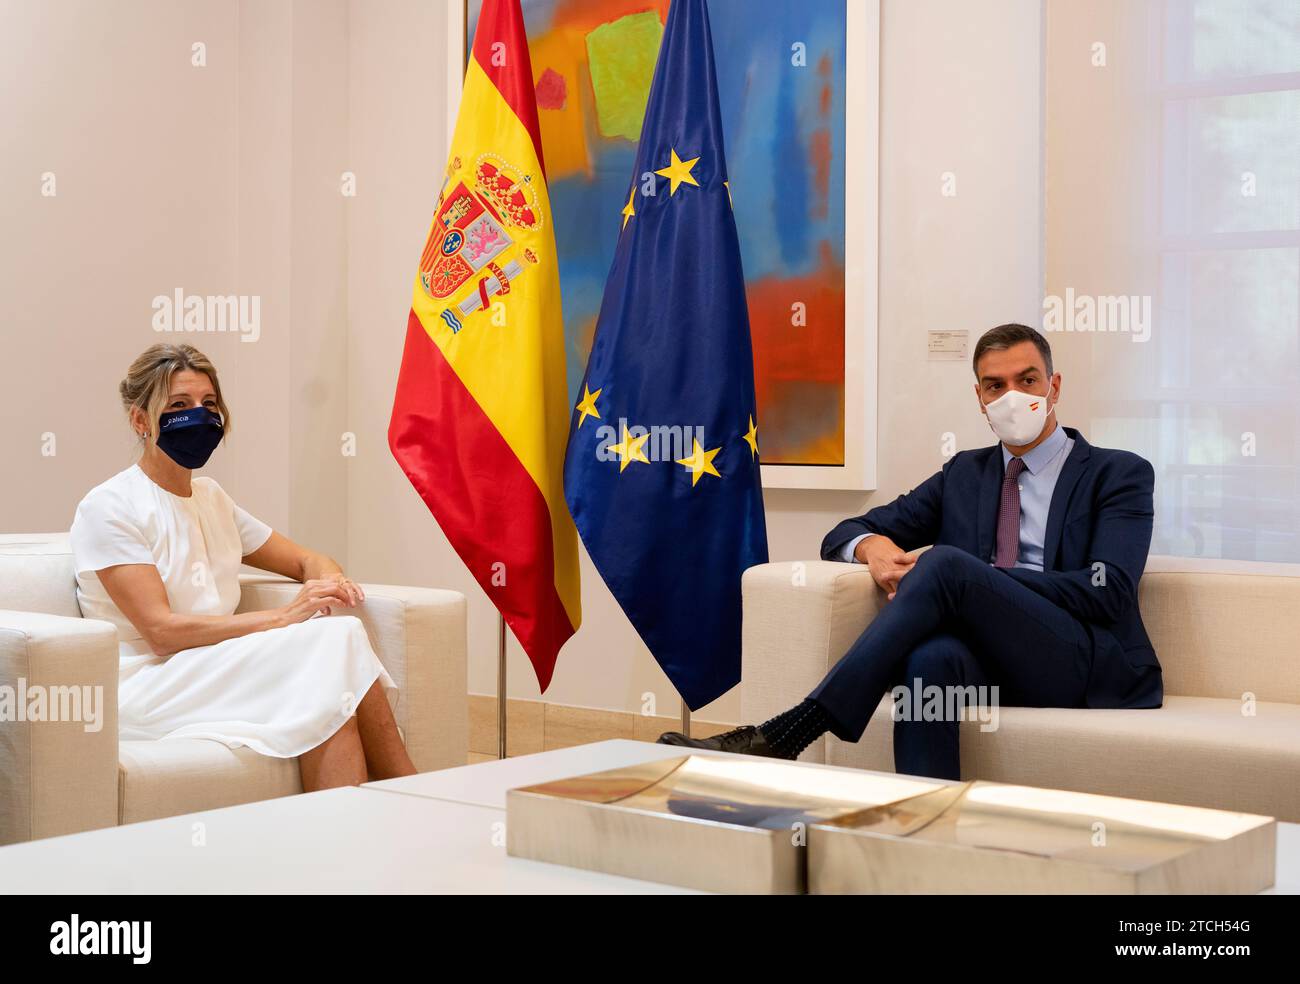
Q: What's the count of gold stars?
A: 7